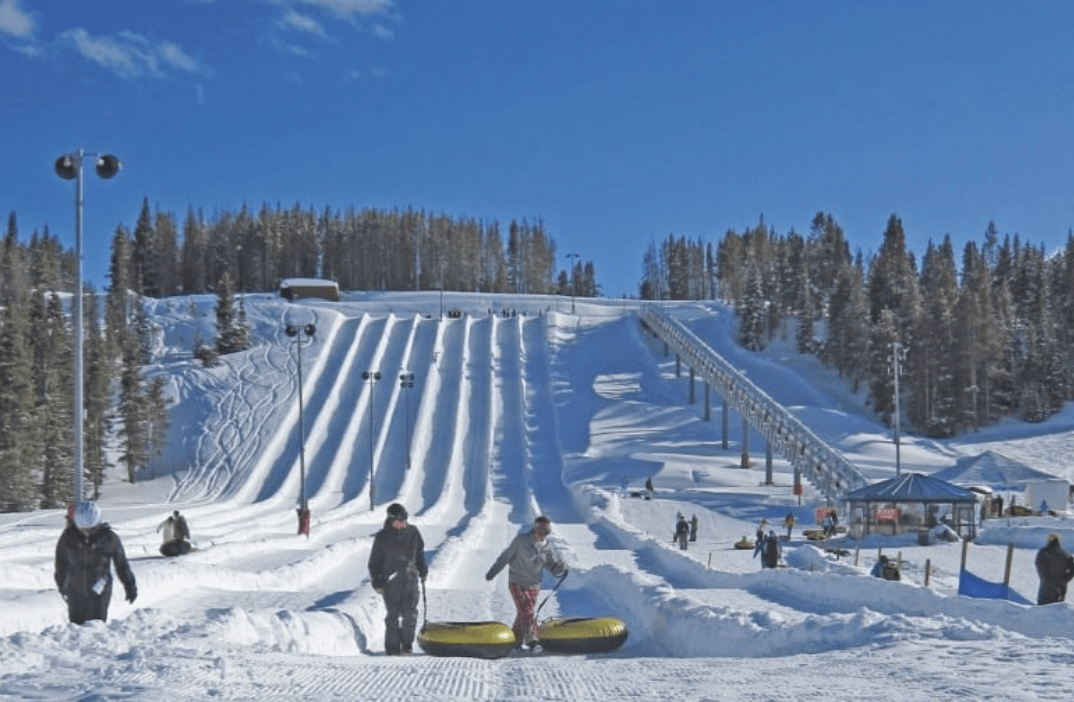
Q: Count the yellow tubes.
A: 2